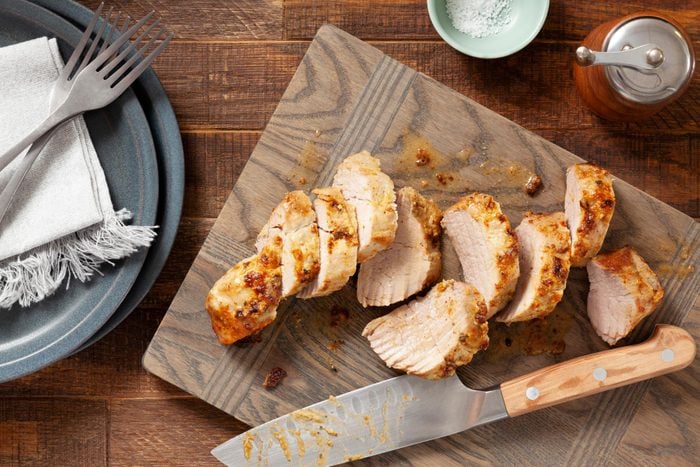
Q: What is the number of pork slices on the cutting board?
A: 10